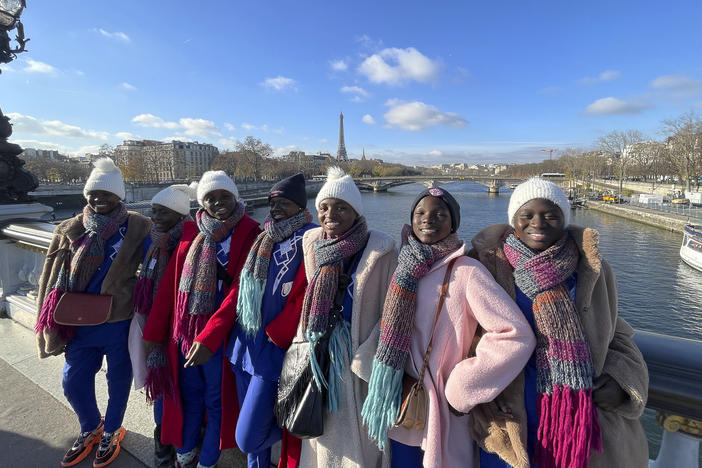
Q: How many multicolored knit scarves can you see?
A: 7